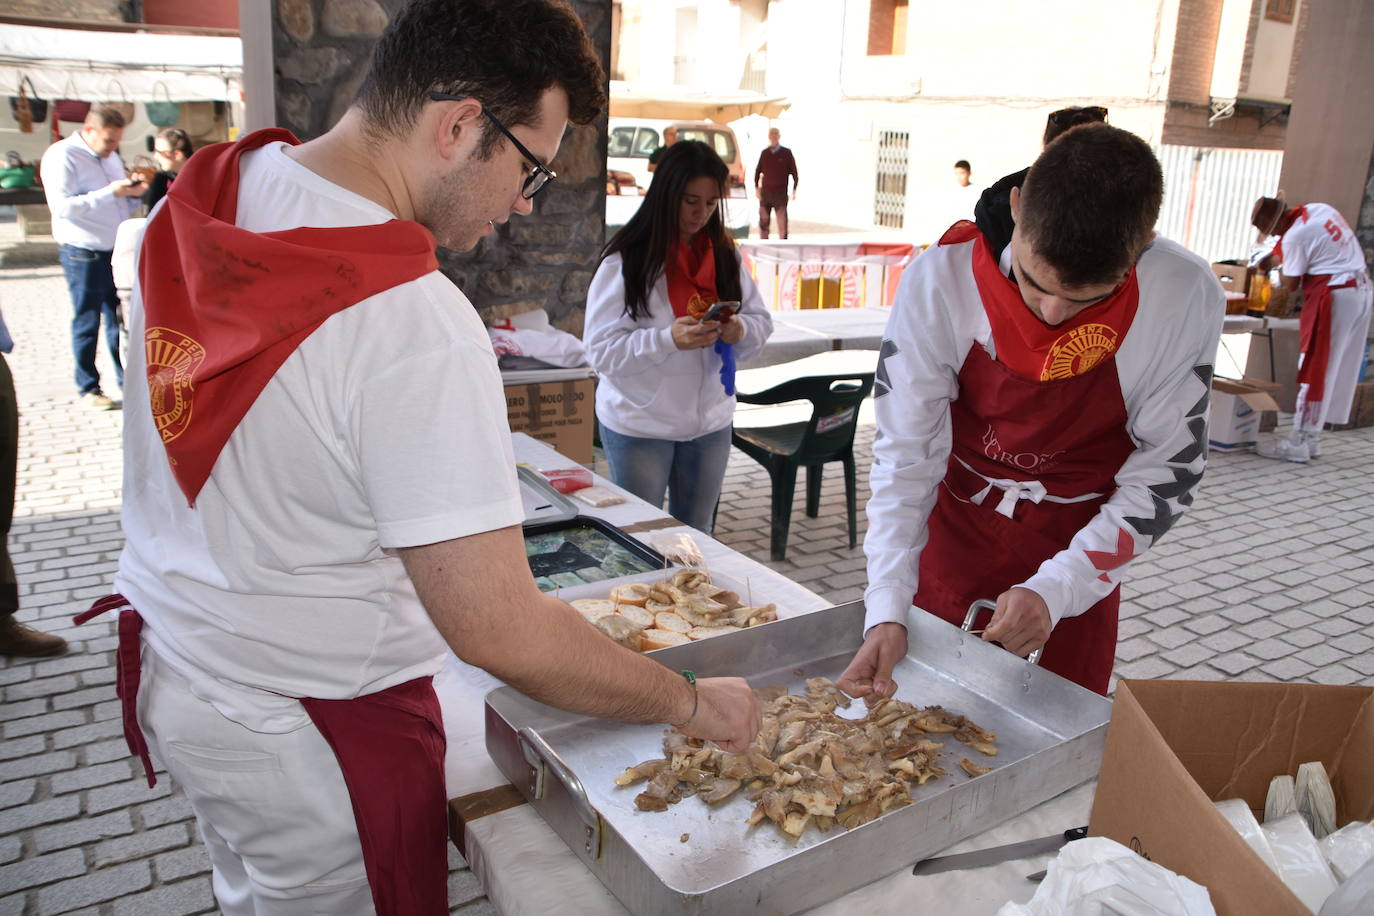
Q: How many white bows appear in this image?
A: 1